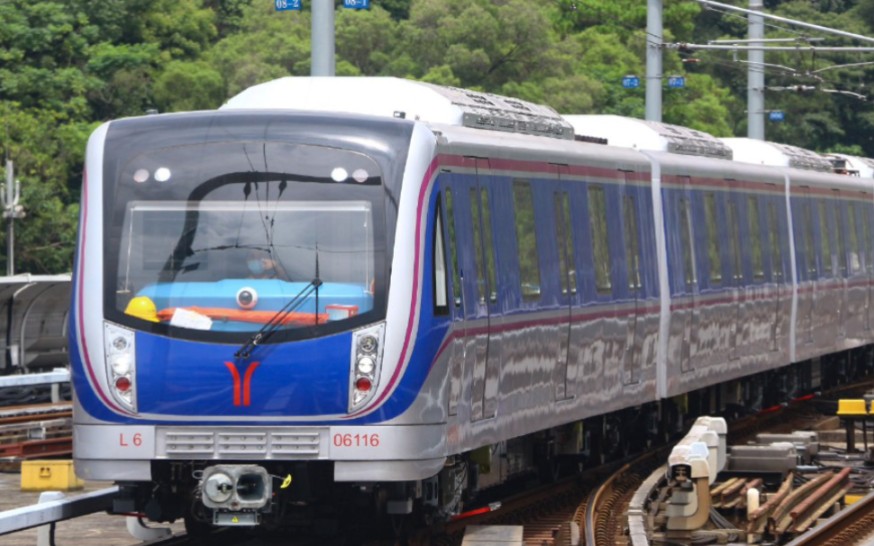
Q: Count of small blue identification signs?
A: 5